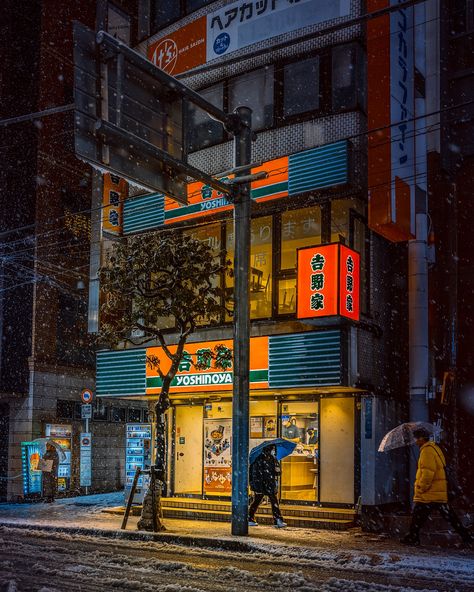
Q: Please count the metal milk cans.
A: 0